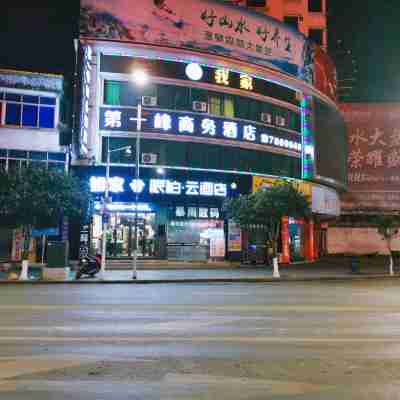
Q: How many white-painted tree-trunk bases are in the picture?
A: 3